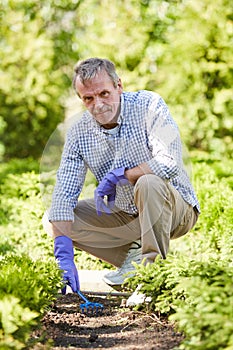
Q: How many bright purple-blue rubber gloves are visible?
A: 2